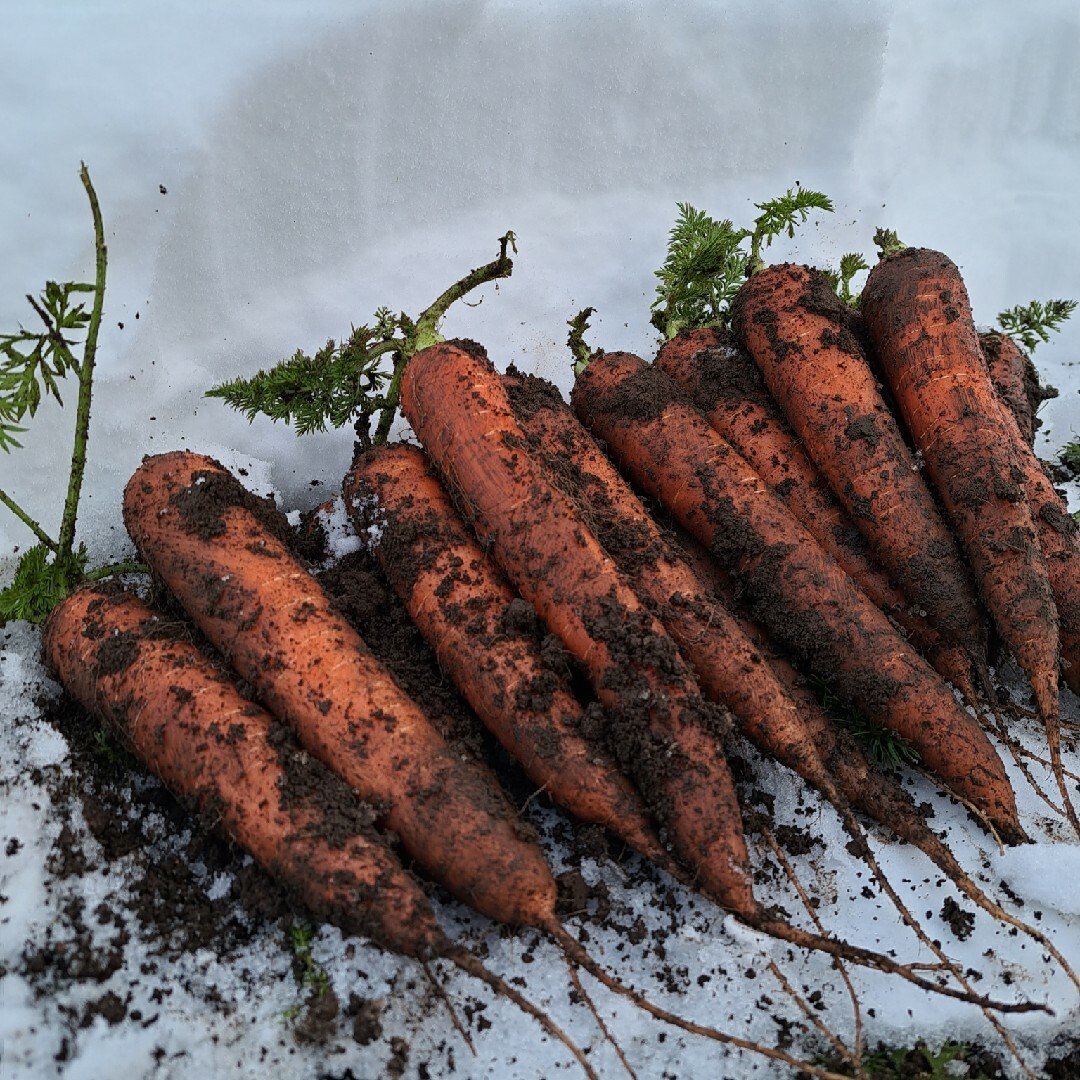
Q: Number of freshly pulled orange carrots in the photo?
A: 11